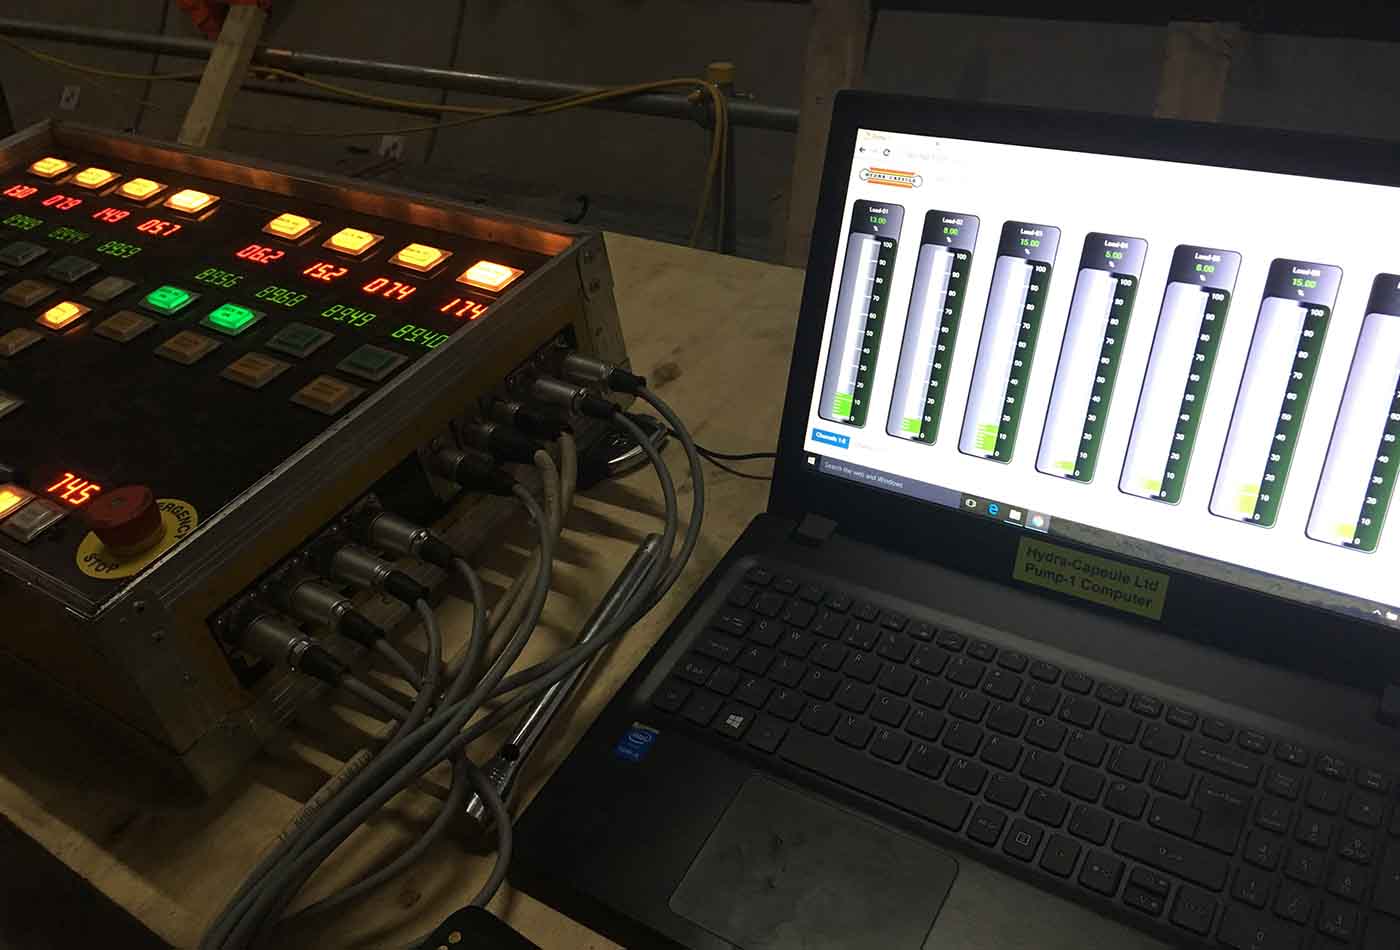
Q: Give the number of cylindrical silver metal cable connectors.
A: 9